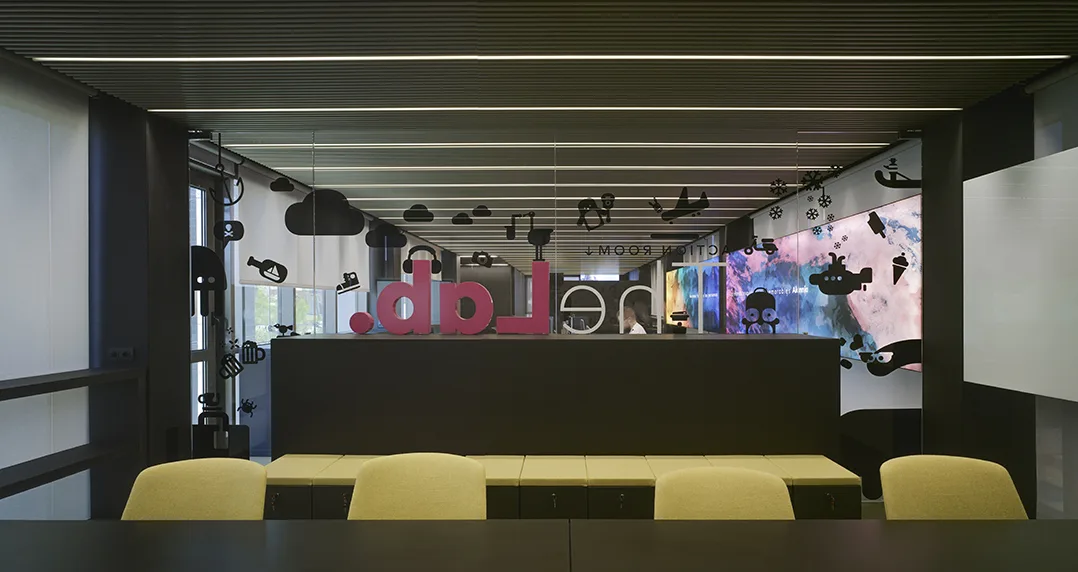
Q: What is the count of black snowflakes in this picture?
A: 12